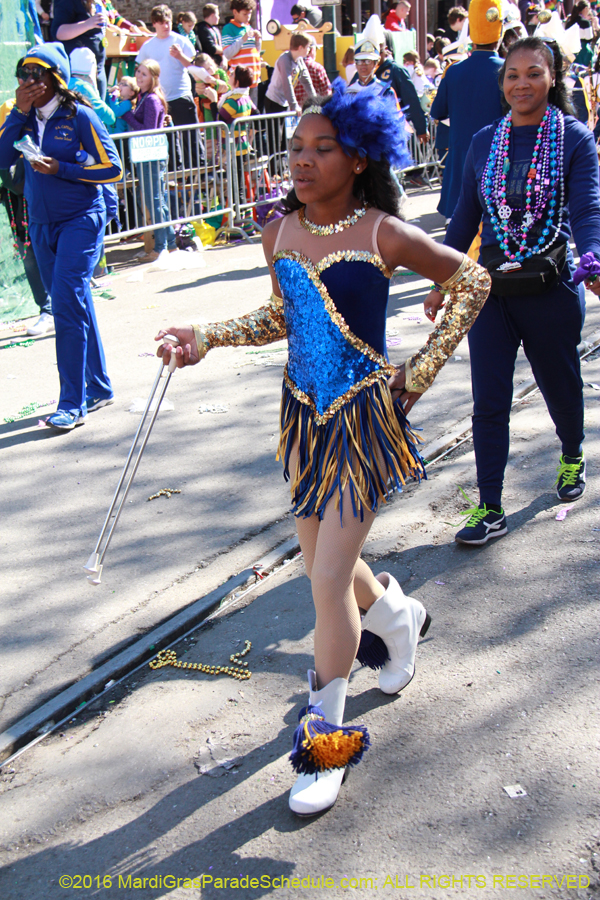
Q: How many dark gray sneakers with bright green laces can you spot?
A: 2